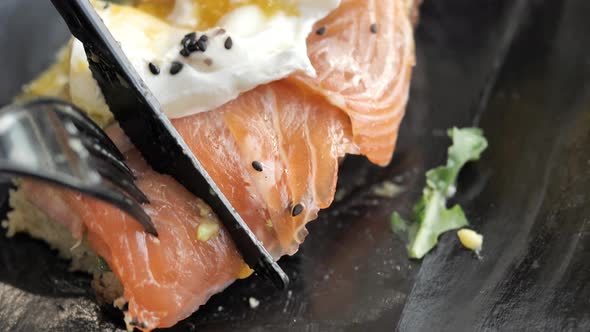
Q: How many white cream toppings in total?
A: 1